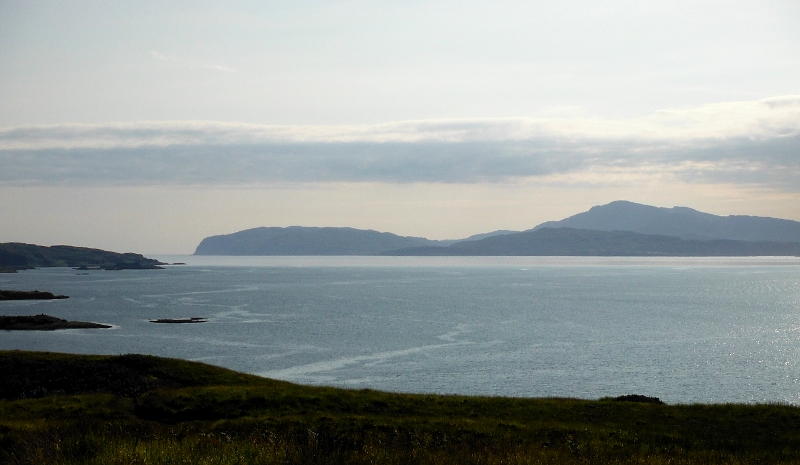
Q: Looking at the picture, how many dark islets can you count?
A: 3